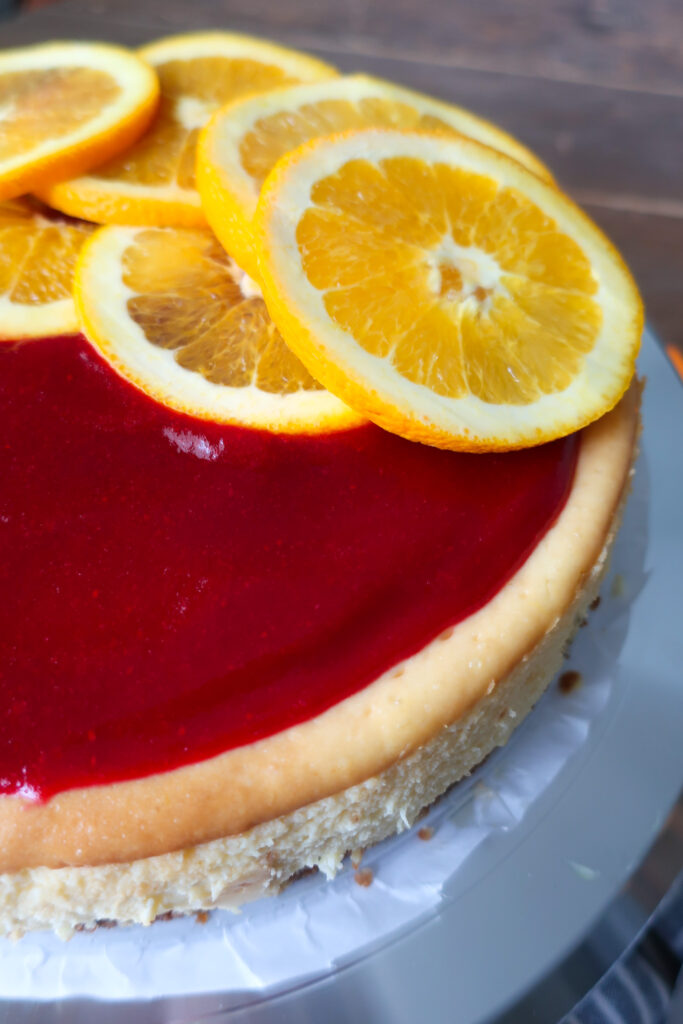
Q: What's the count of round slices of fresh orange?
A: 6